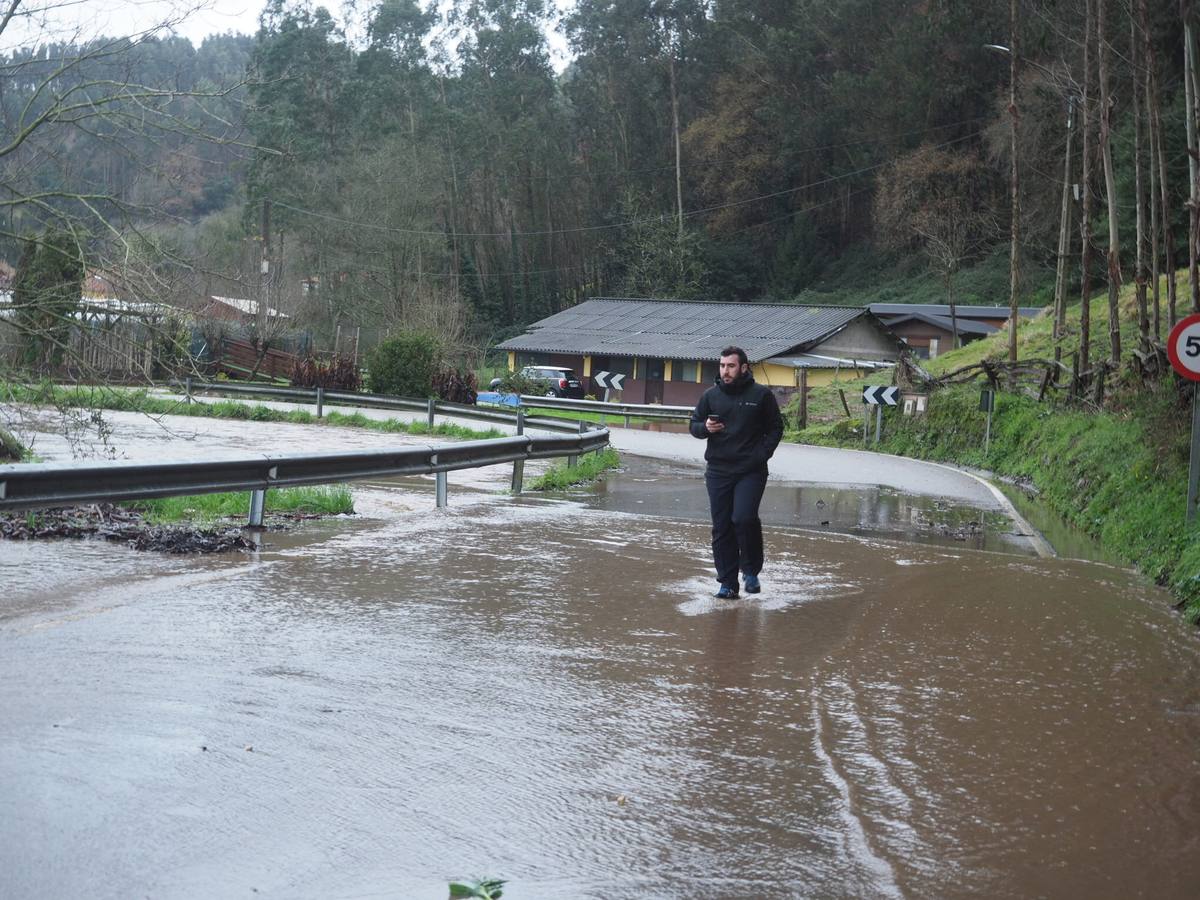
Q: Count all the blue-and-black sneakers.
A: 2